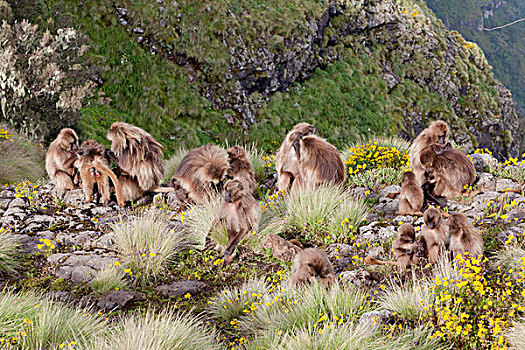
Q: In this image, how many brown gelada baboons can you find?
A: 15